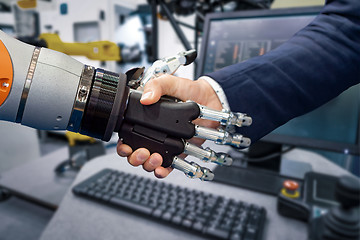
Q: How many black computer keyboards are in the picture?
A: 1